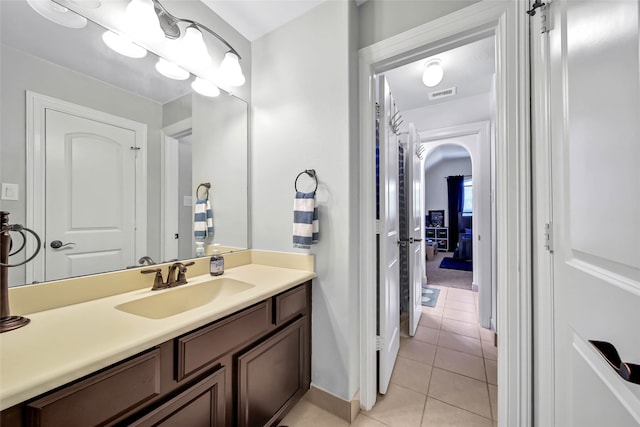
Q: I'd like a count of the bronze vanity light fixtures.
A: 1